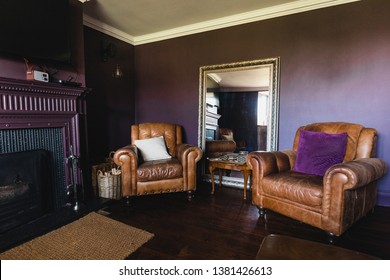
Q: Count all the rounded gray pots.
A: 0